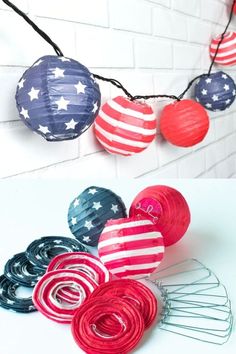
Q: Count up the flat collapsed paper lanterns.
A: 7